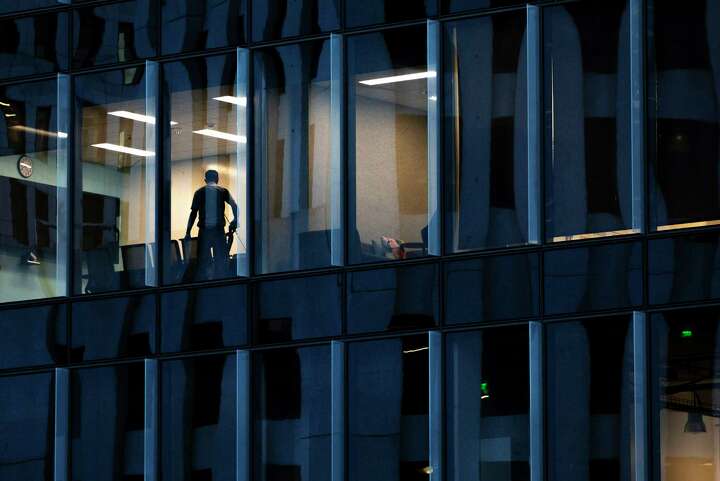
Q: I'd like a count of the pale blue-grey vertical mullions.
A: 14